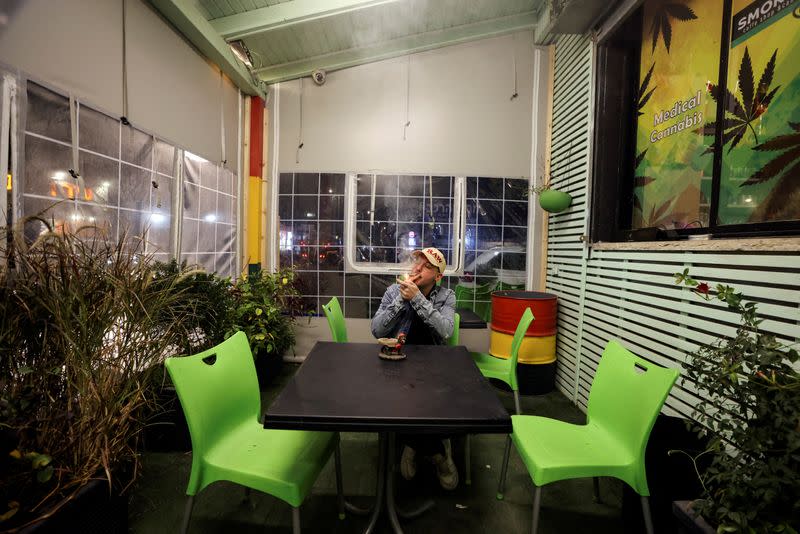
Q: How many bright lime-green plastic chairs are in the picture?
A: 5